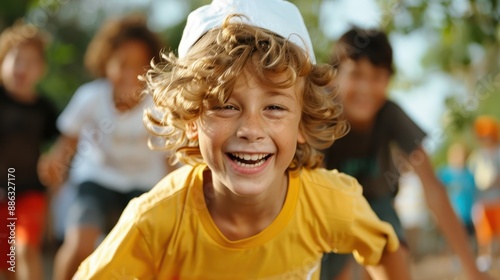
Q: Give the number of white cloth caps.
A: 1